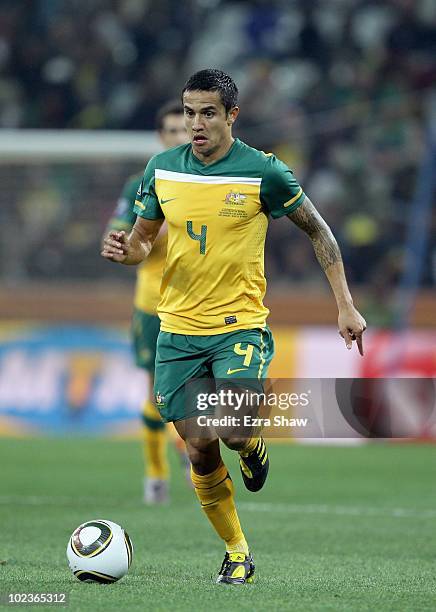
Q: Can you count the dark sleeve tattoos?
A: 1